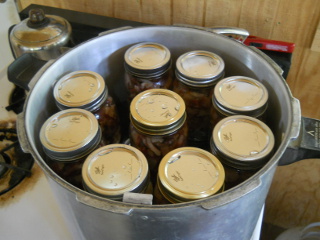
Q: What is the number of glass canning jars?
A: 9